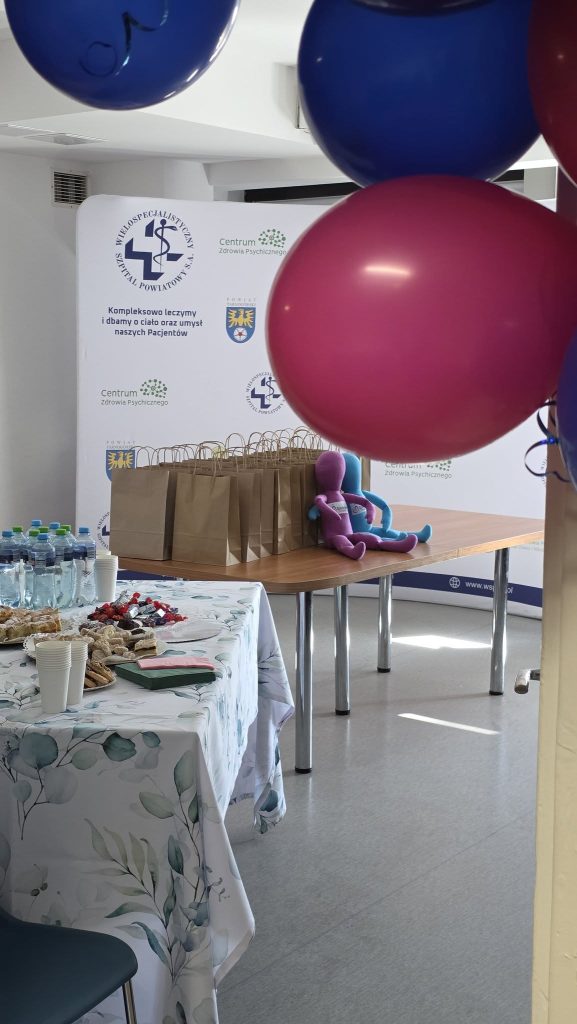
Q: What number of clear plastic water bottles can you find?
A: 10